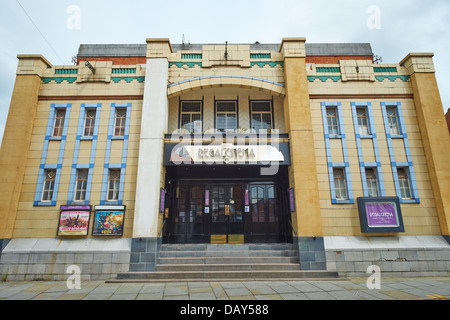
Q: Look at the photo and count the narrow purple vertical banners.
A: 4